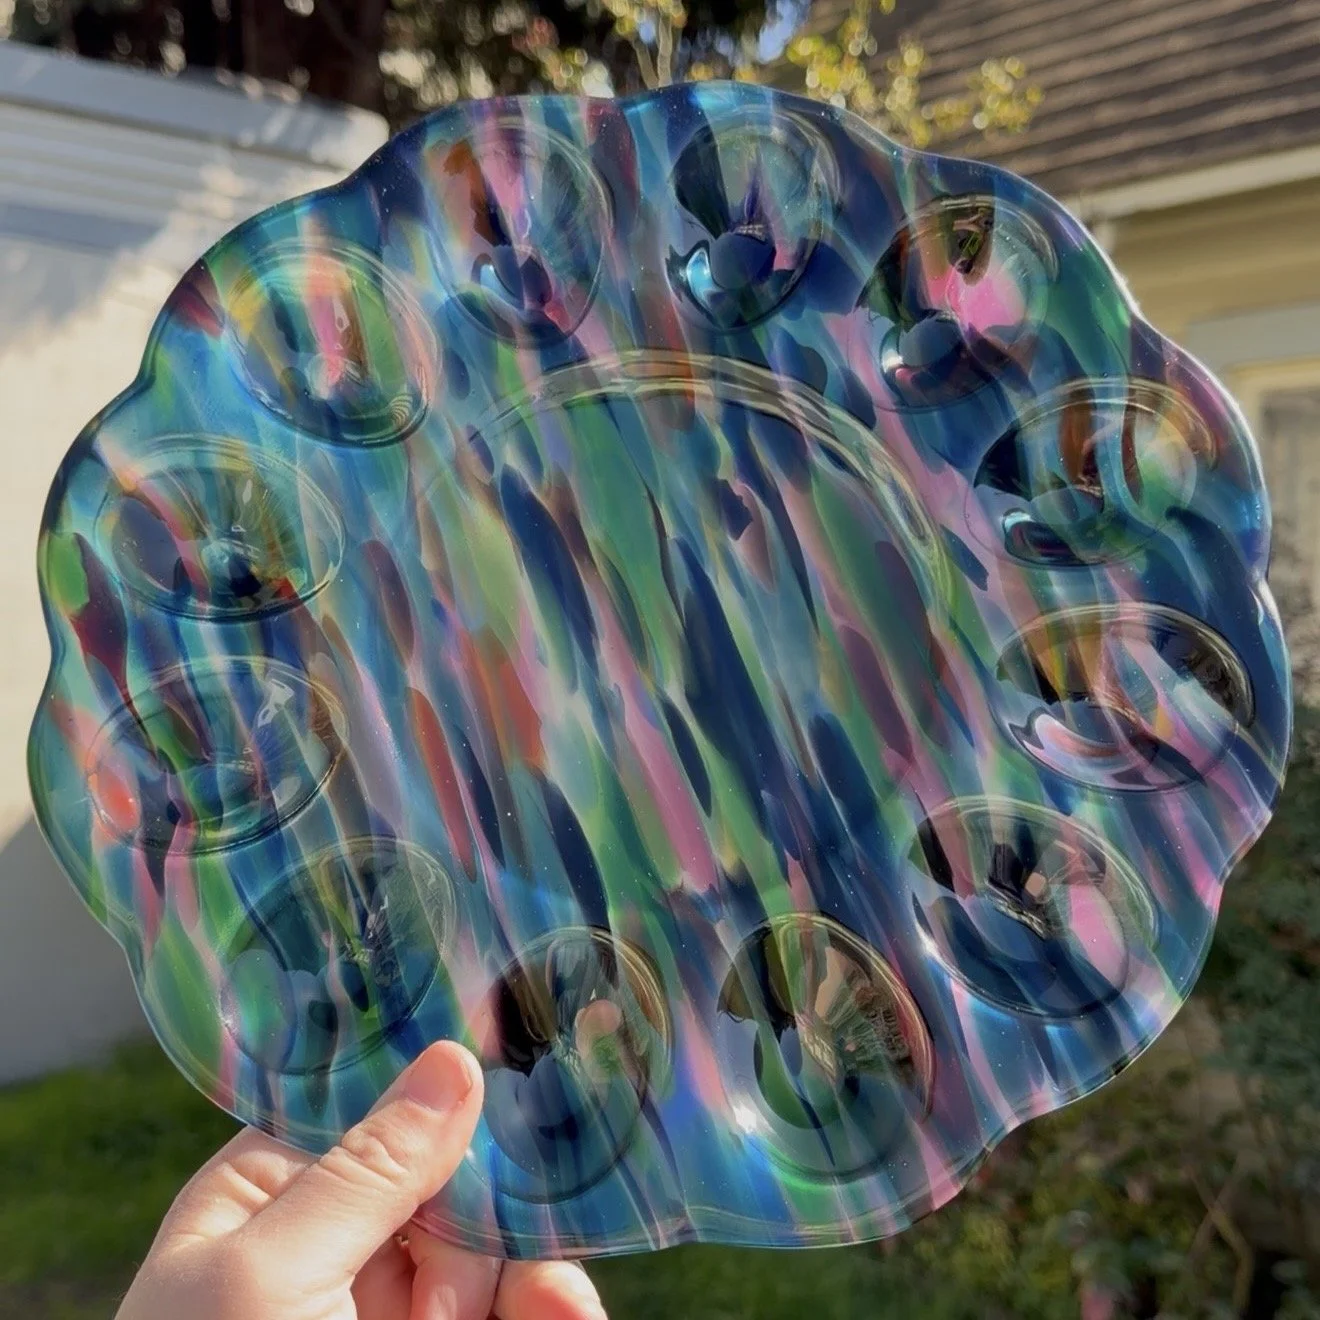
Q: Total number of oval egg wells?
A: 12